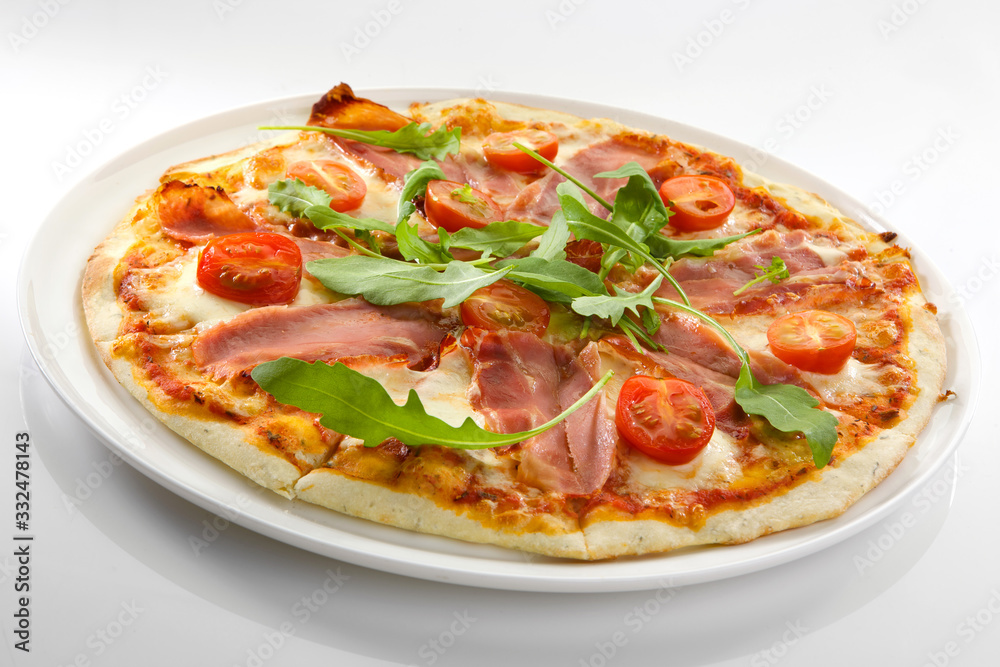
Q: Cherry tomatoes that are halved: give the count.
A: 8